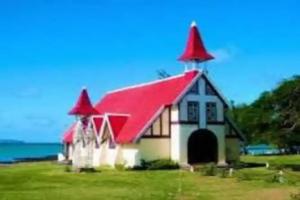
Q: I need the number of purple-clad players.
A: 0